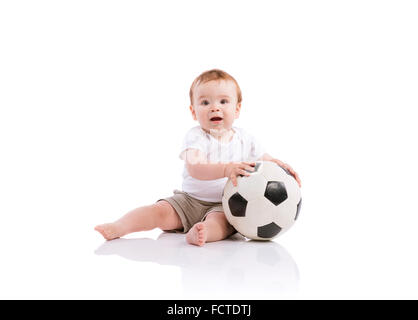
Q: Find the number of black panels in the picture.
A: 6